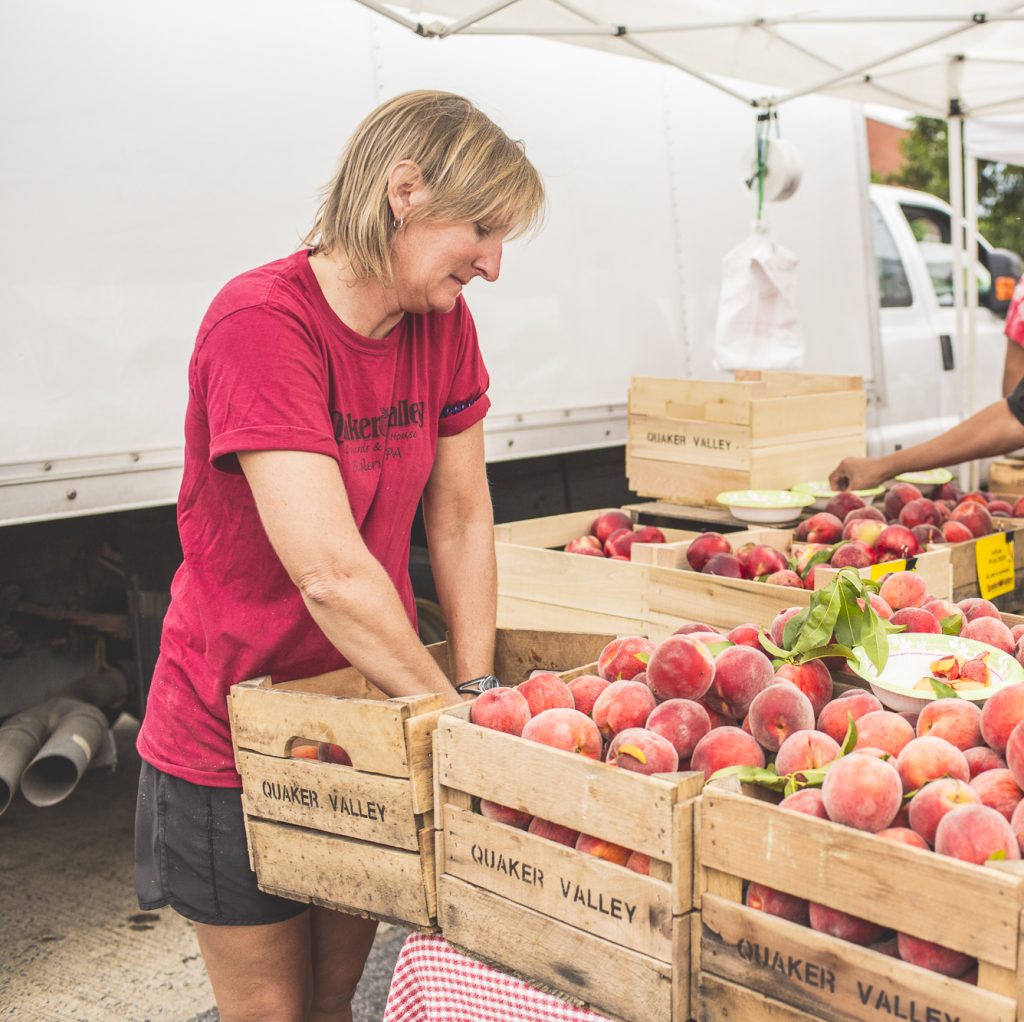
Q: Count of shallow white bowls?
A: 4